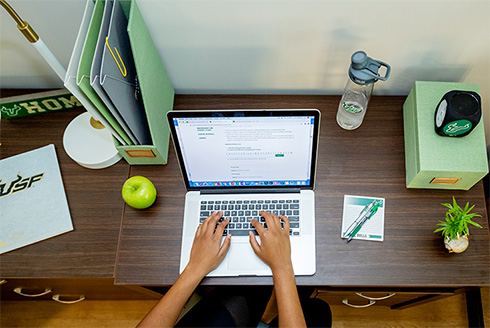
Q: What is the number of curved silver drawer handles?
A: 4